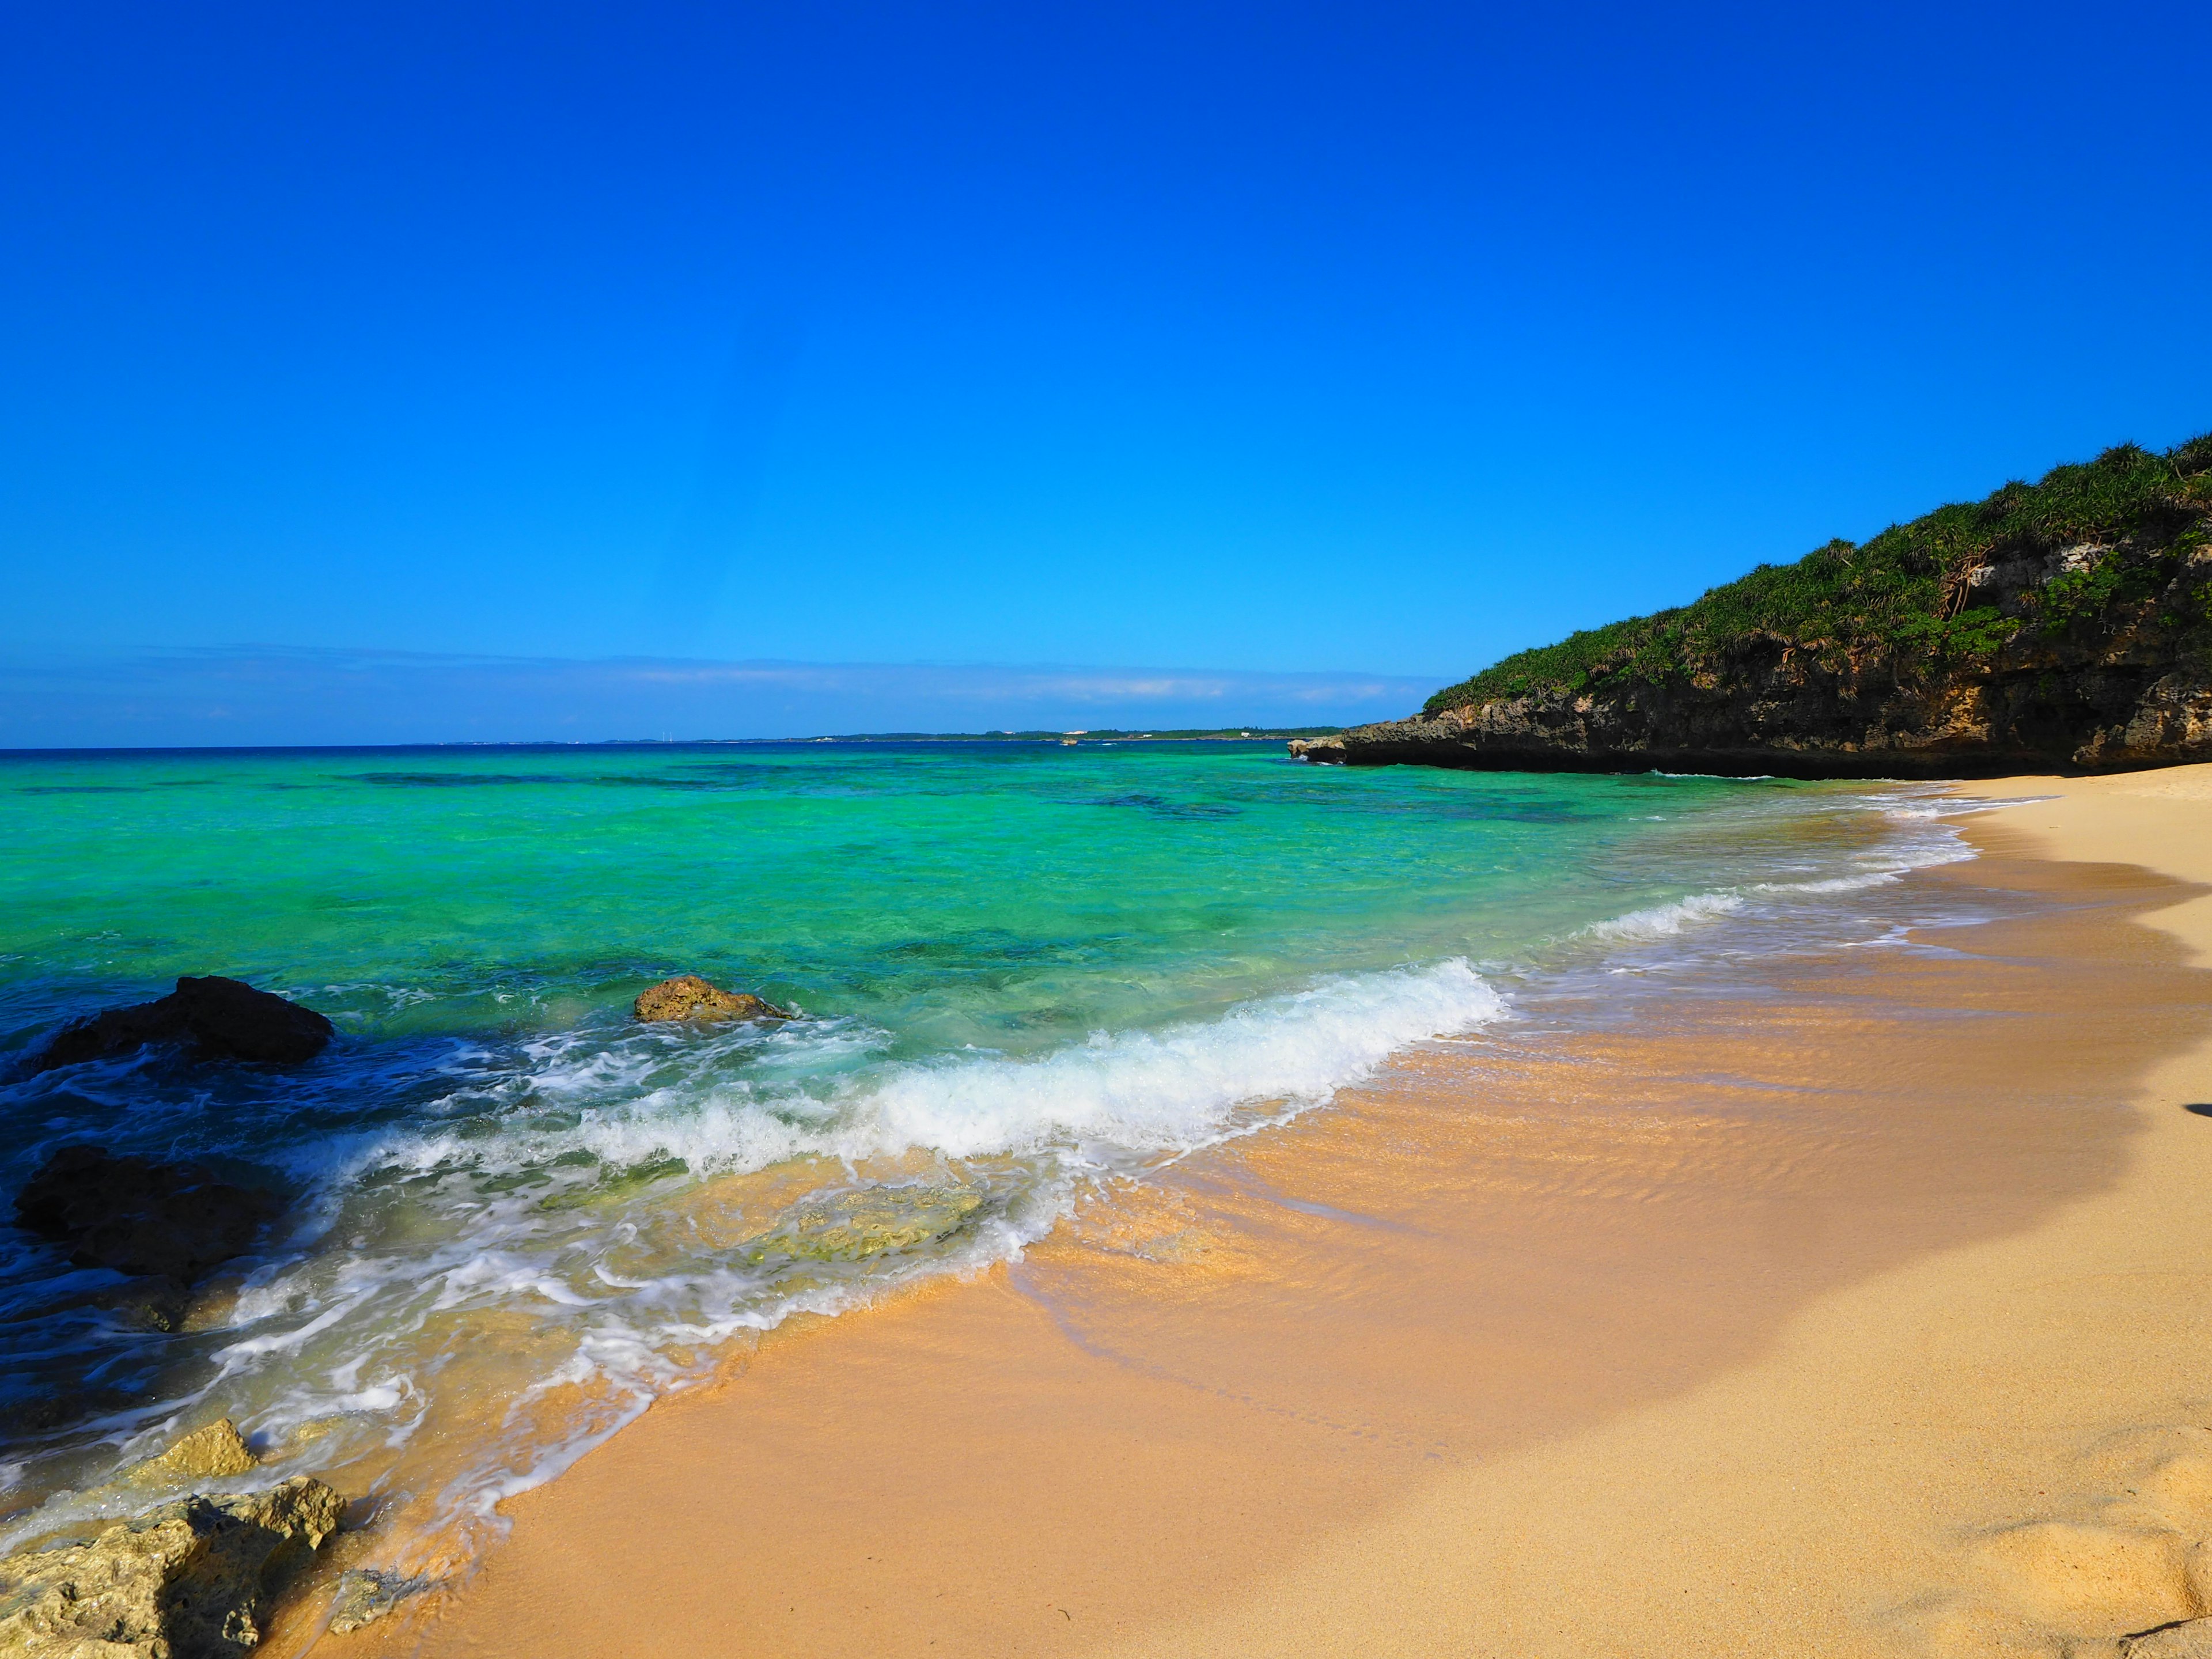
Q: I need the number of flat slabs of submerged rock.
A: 1